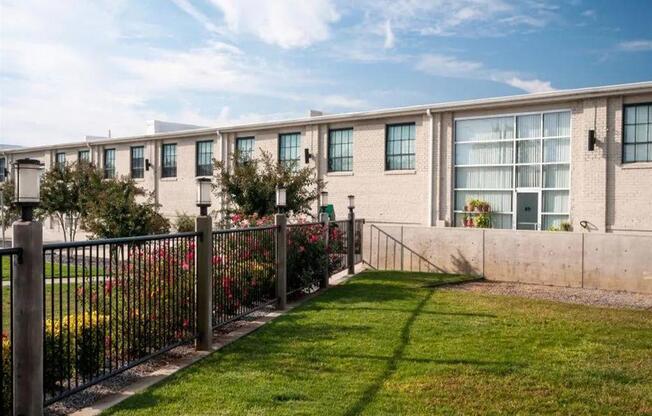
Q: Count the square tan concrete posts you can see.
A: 5